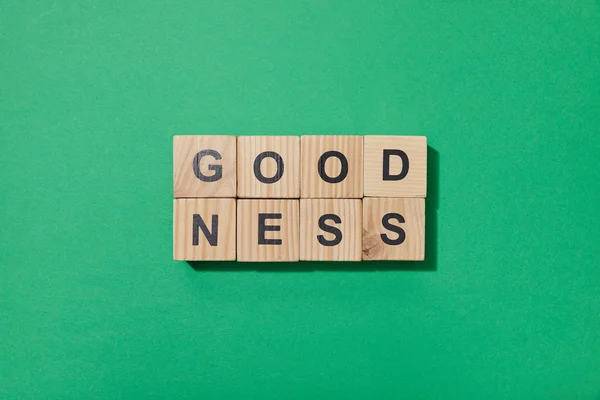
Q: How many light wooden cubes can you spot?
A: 8